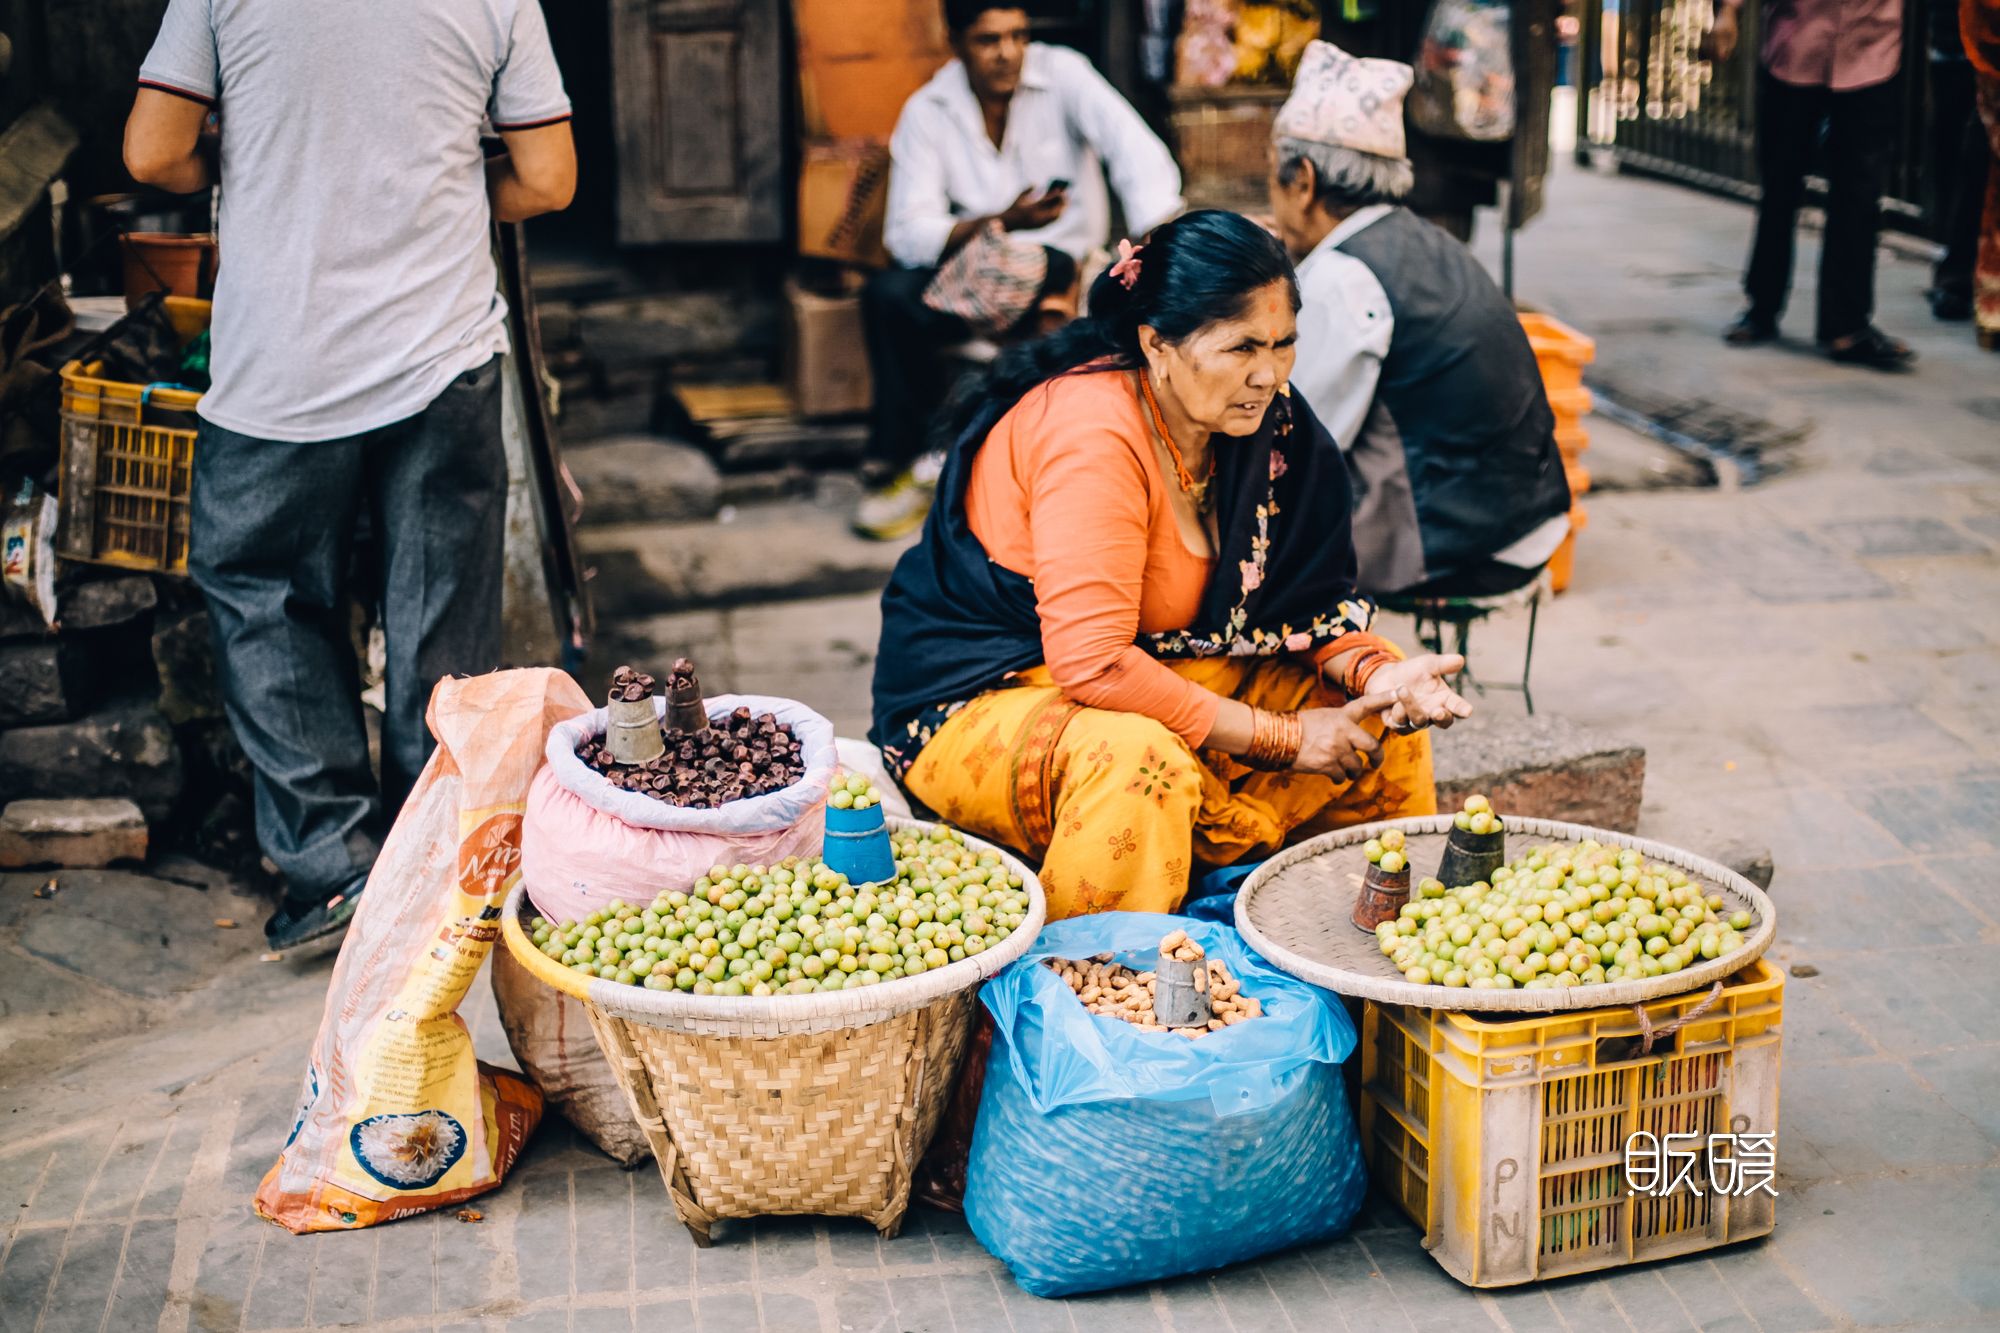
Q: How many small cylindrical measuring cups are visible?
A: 6